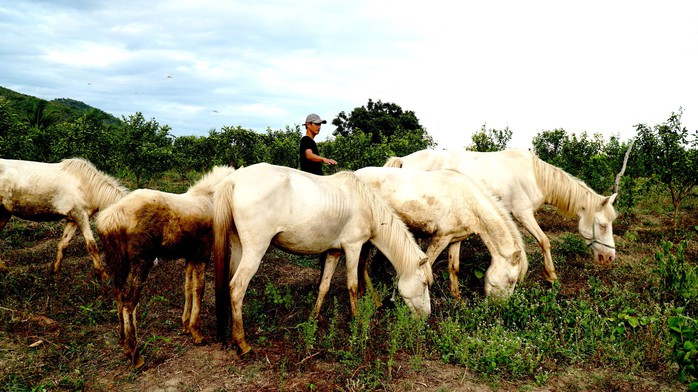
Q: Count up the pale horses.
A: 5